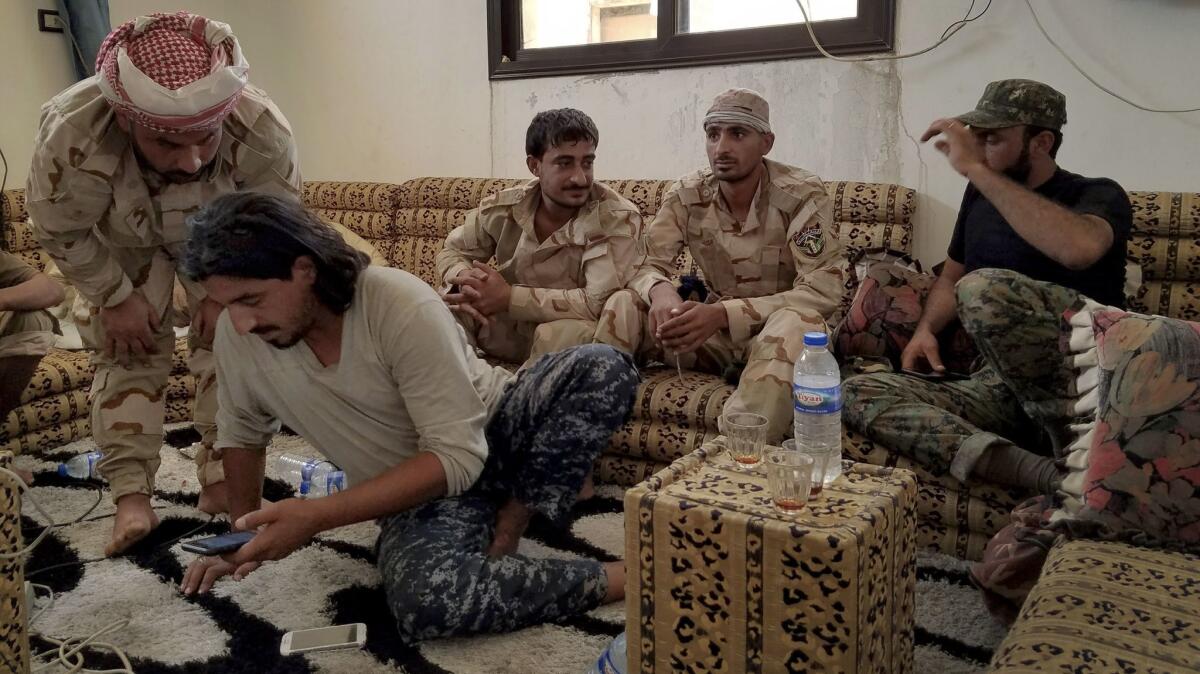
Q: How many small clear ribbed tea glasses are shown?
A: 3